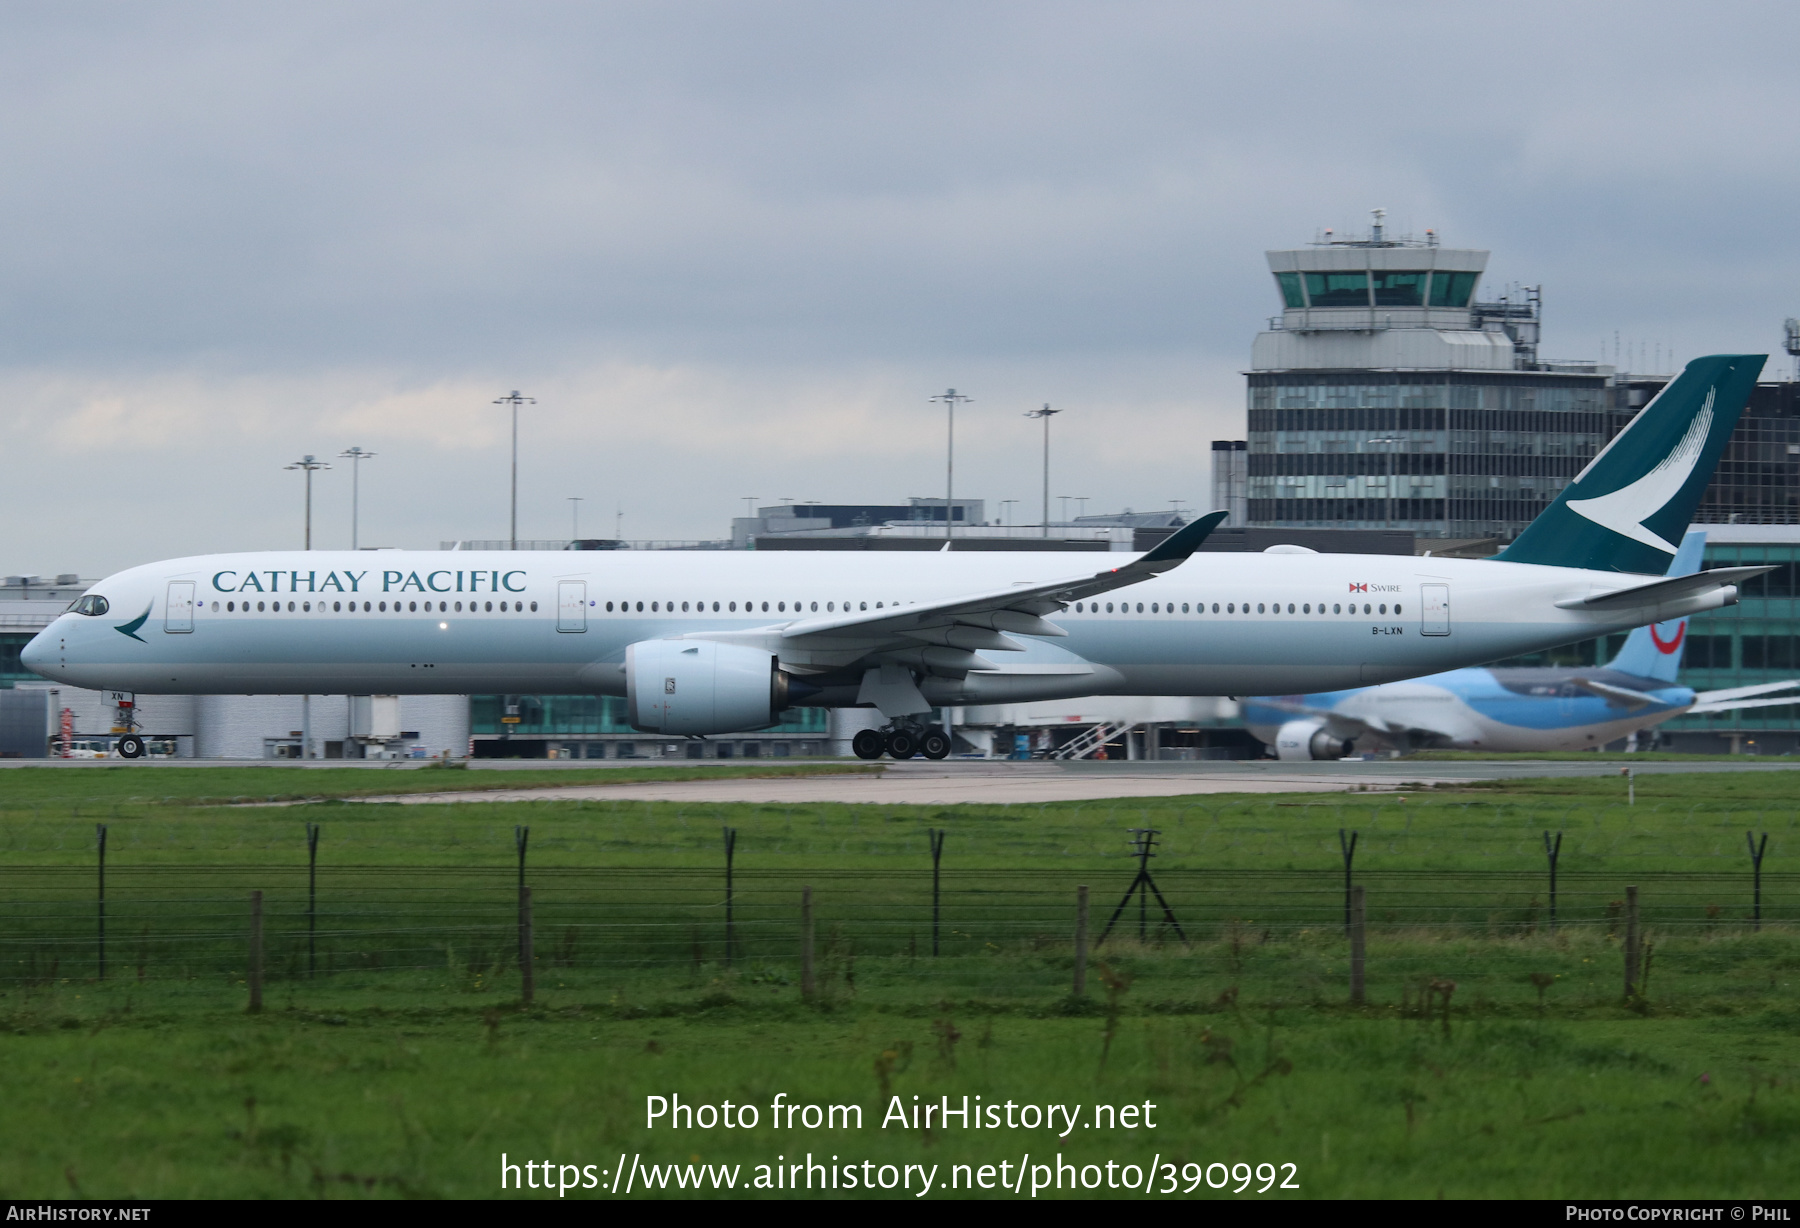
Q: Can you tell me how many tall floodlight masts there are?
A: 5